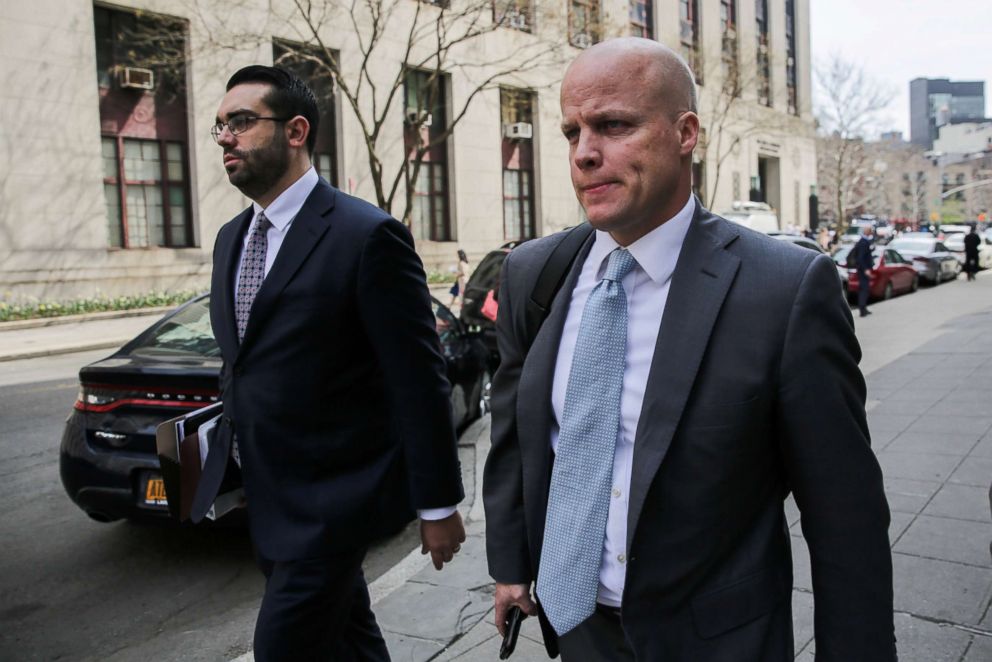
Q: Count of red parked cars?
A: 1